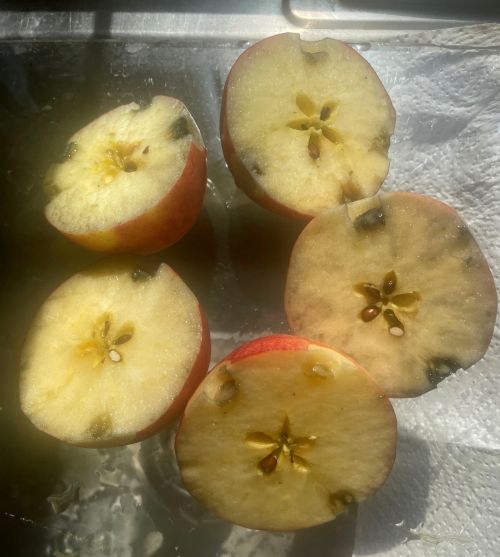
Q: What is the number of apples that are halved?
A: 5